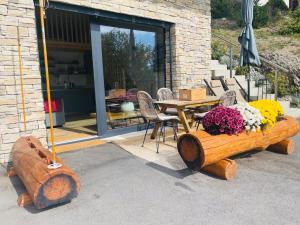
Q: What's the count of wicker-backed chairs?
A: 3